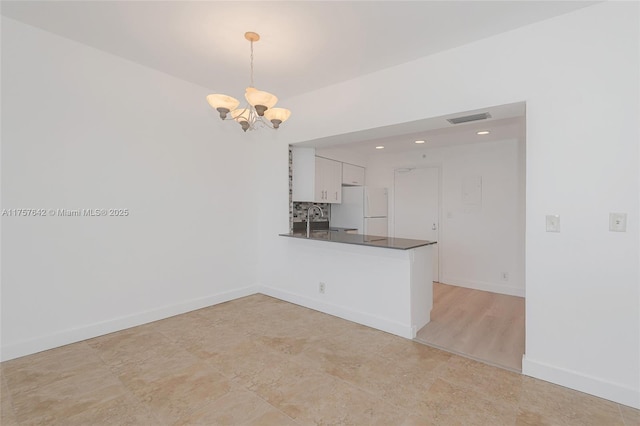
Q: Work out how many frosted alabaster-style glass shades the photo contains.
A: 4